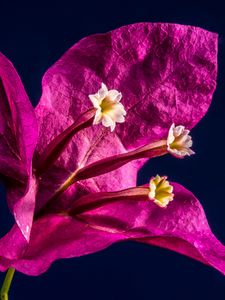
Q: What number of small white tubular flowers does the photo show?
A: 3